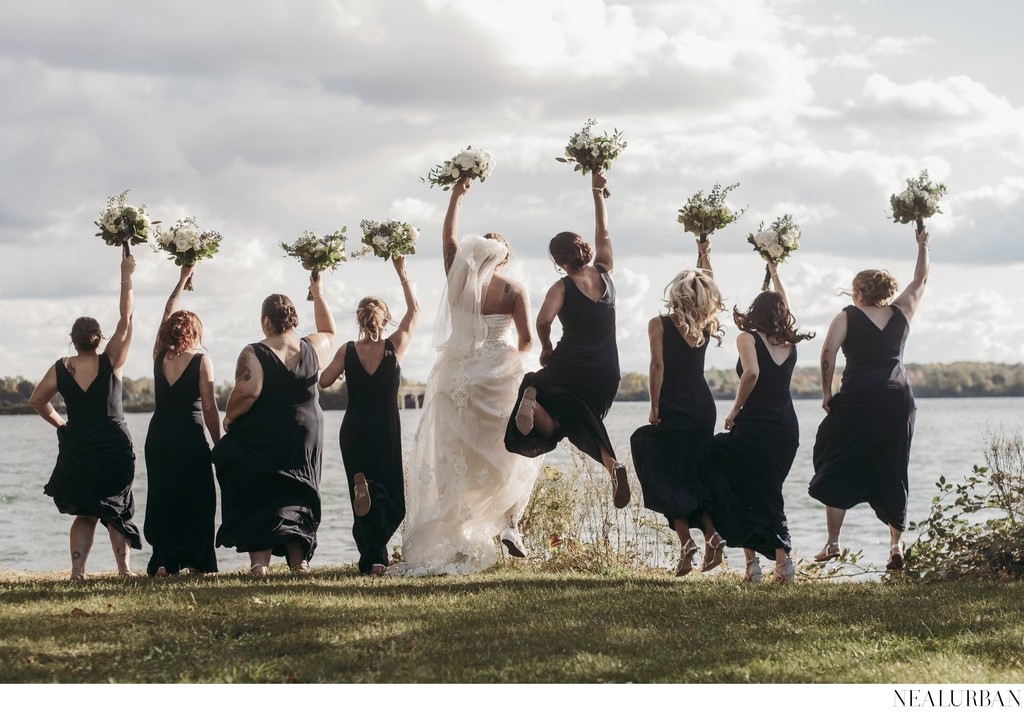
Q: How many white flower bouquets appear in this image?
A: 9